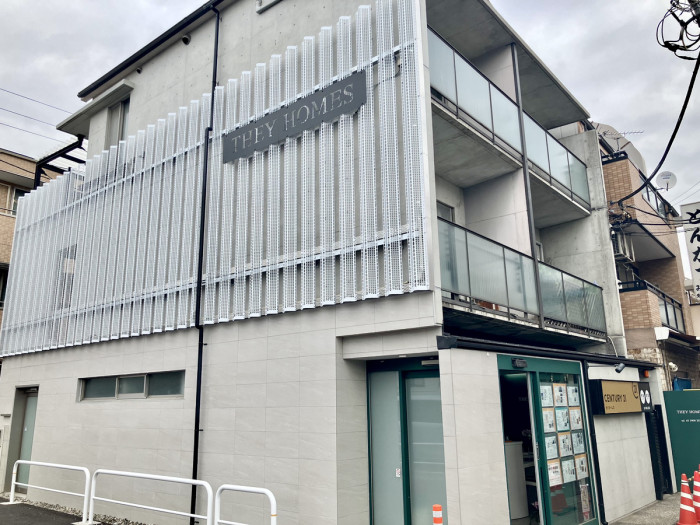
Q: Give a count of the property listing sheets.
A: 12